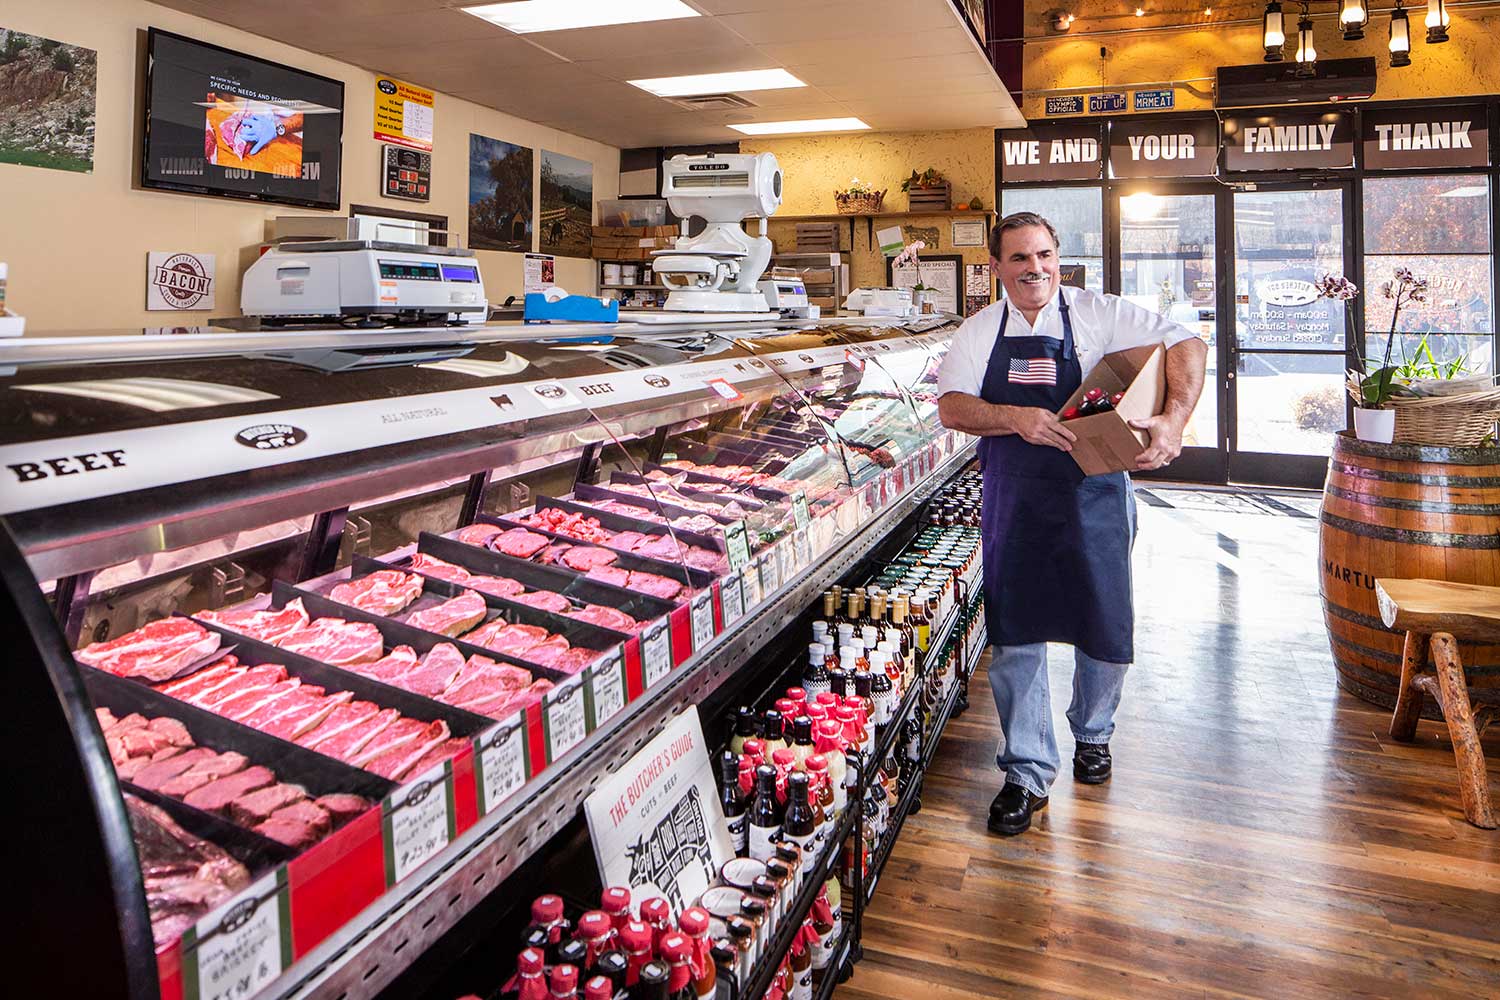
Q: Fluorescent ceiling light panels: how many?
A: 3